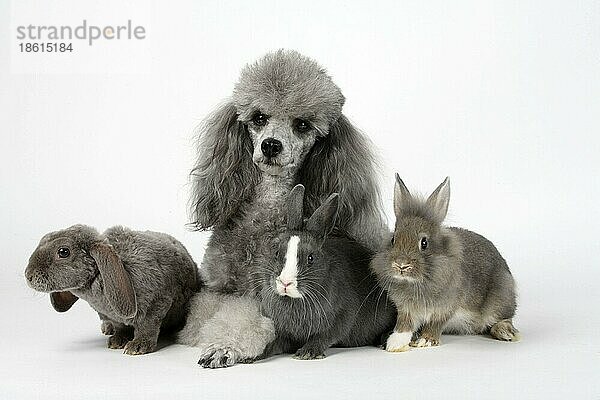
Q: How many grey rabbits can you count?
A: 3